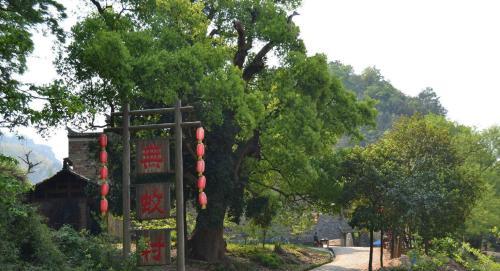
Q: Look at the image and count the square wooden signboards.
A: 3